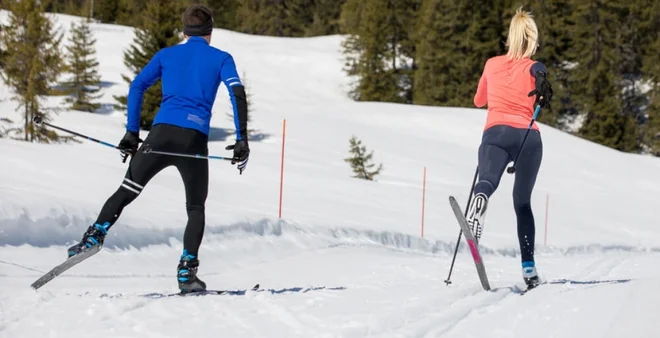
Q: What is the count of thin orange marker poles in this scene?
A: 3